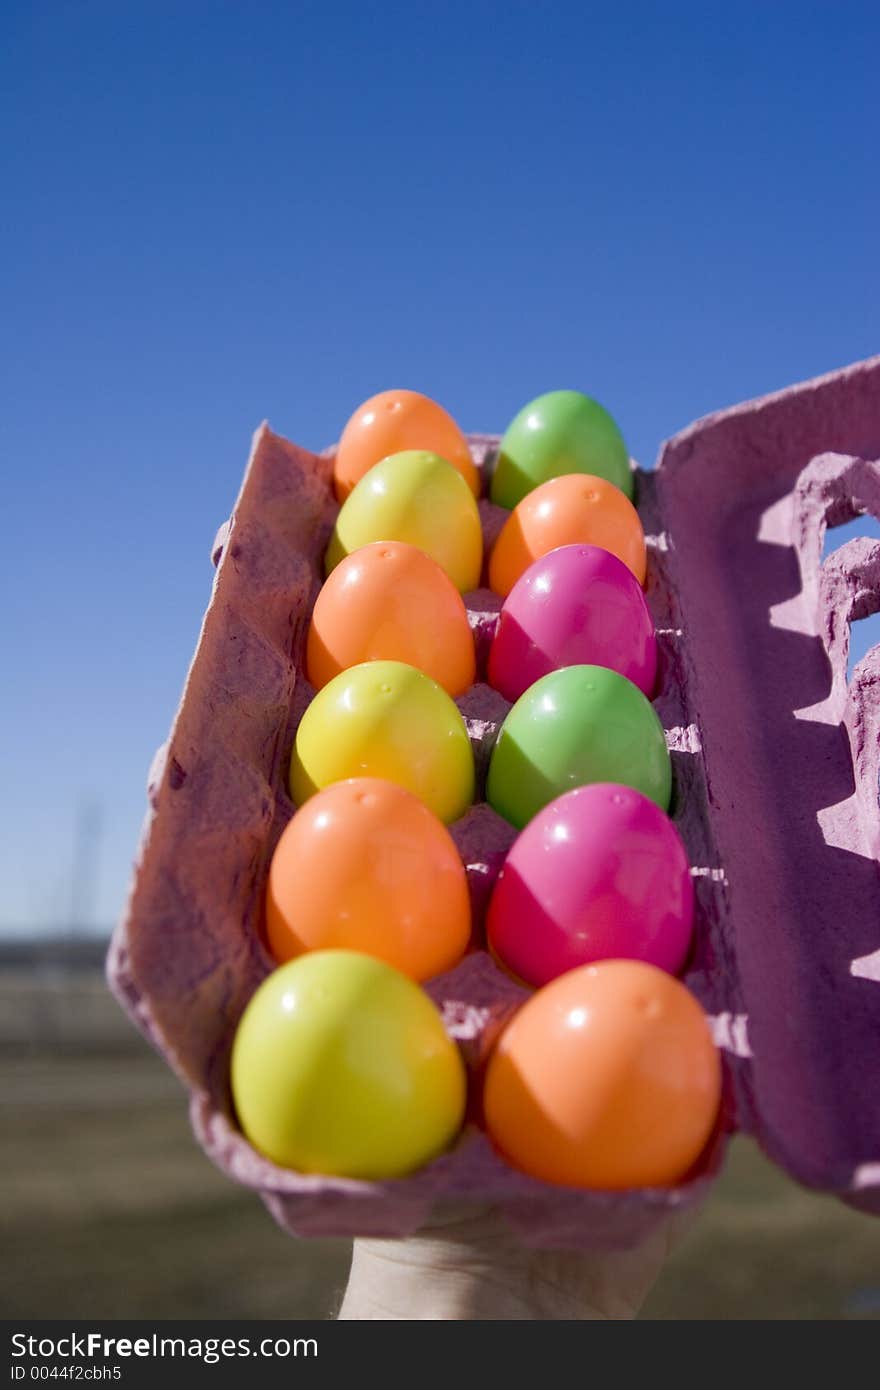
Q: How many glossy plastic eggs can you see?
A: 12